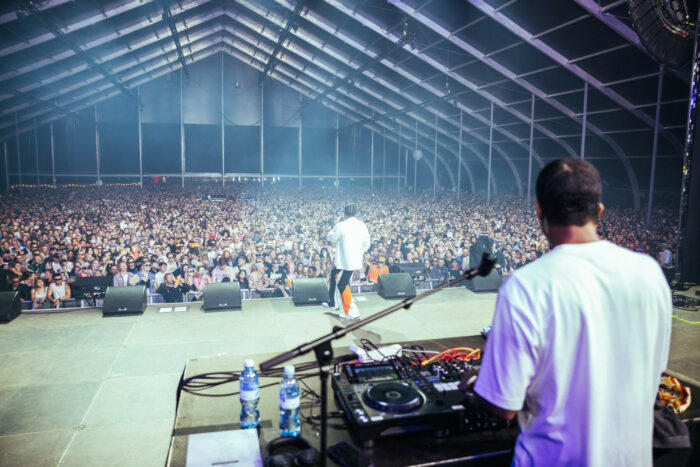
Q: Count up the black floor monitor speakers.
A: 6